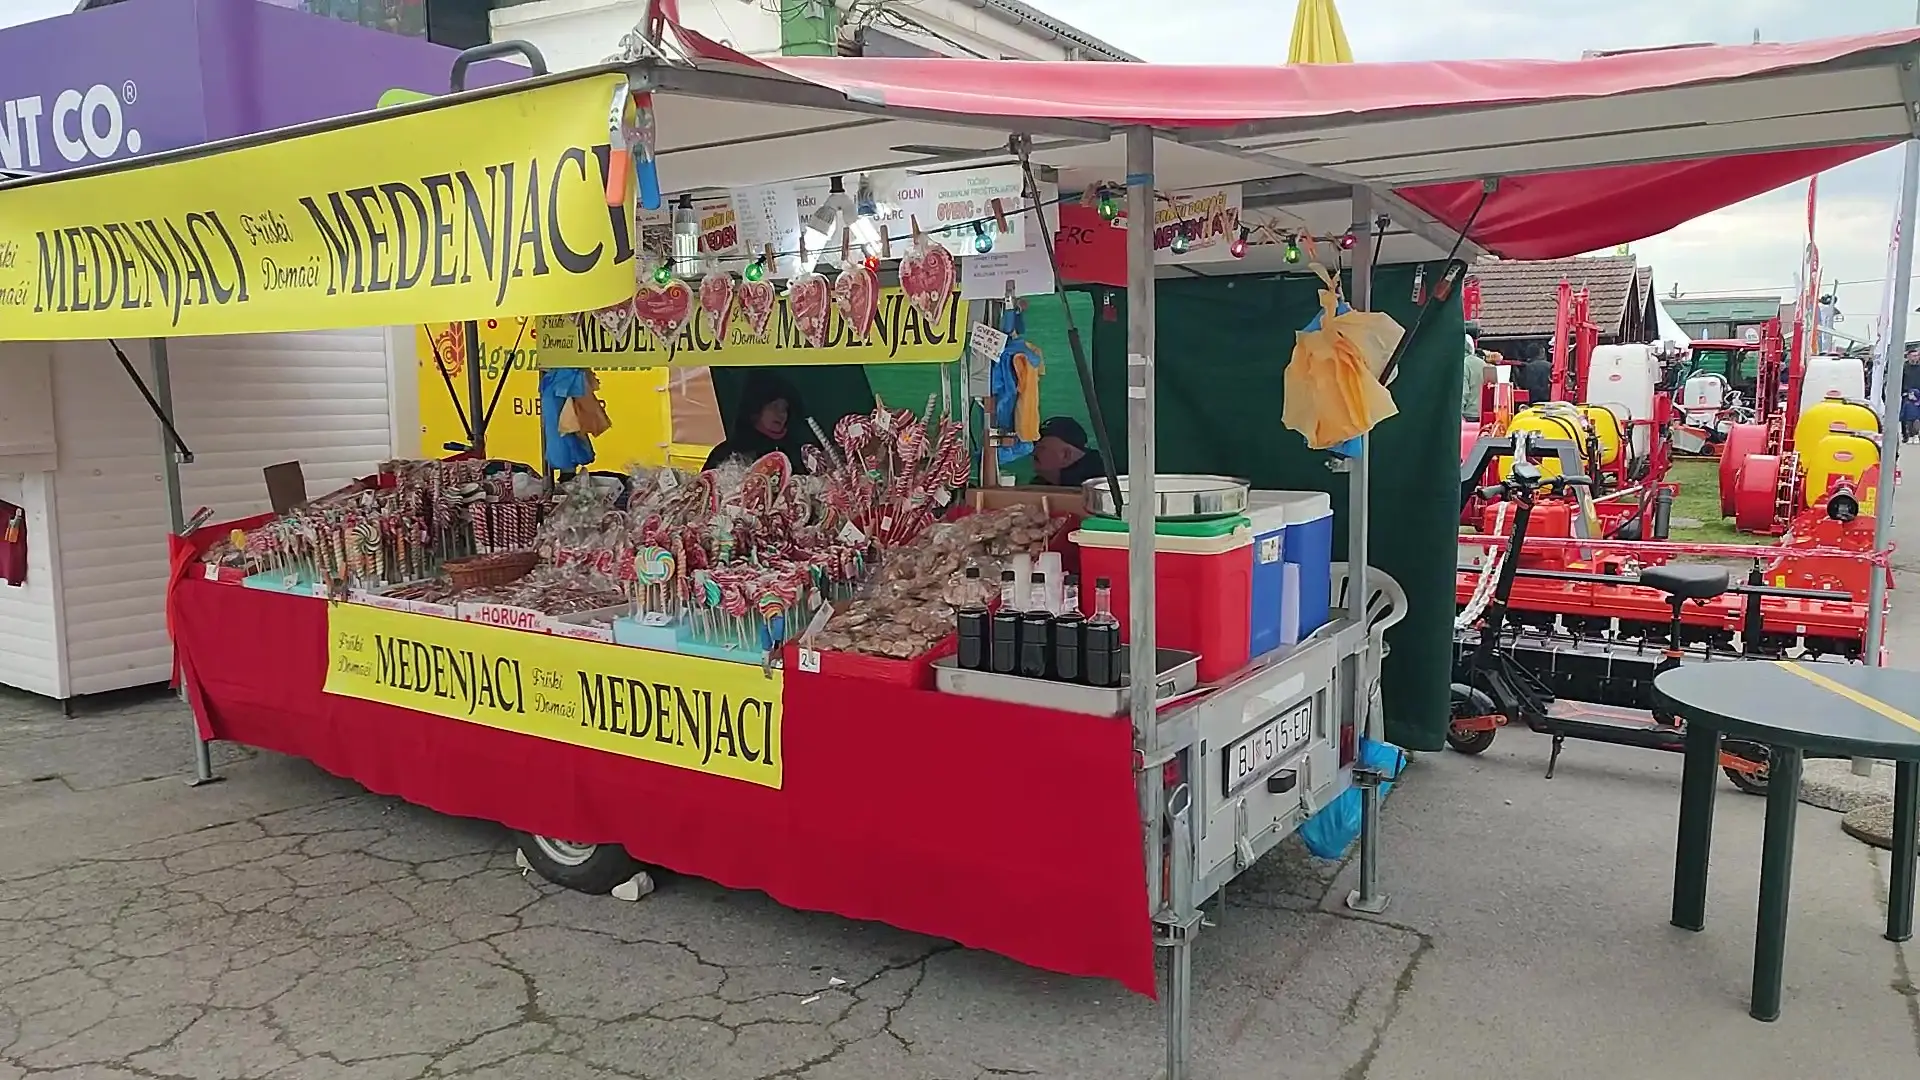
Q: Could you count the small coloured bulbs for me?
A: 9